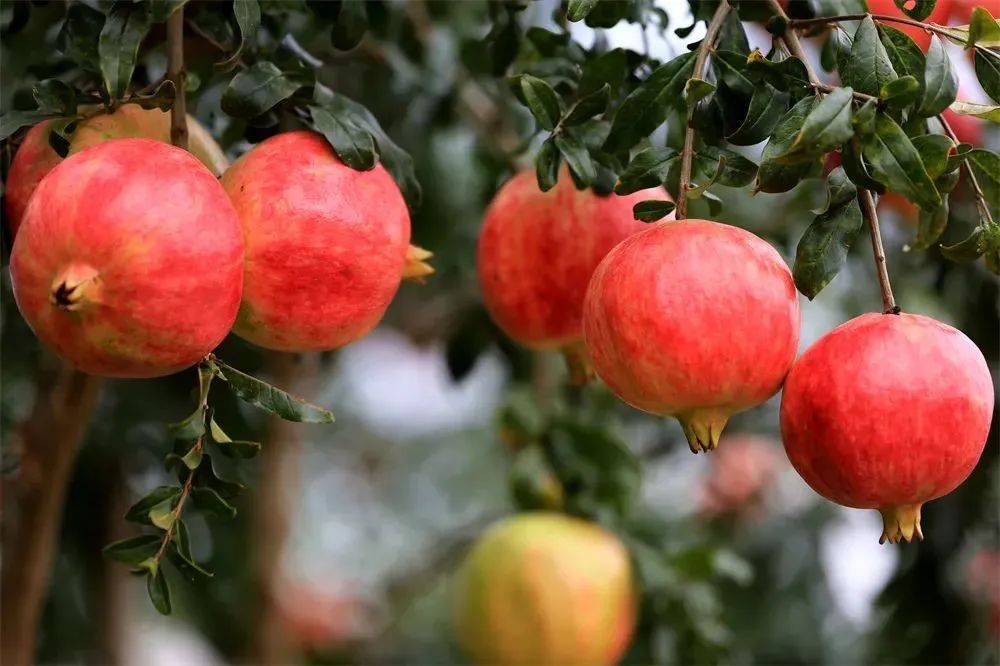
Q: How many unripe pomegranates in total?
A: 1